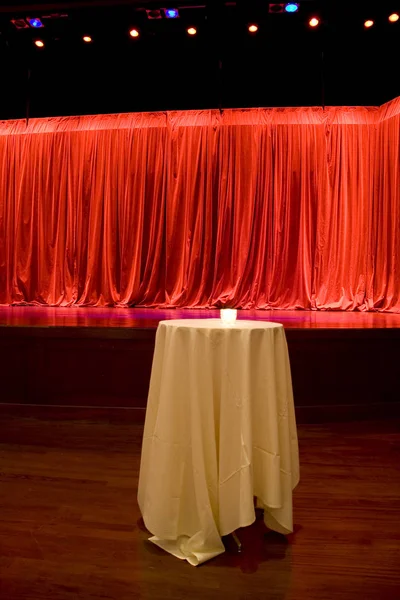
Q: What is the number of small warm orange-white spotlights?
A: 8